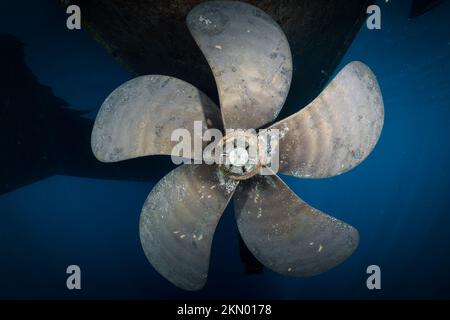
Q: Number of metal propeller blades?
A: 5